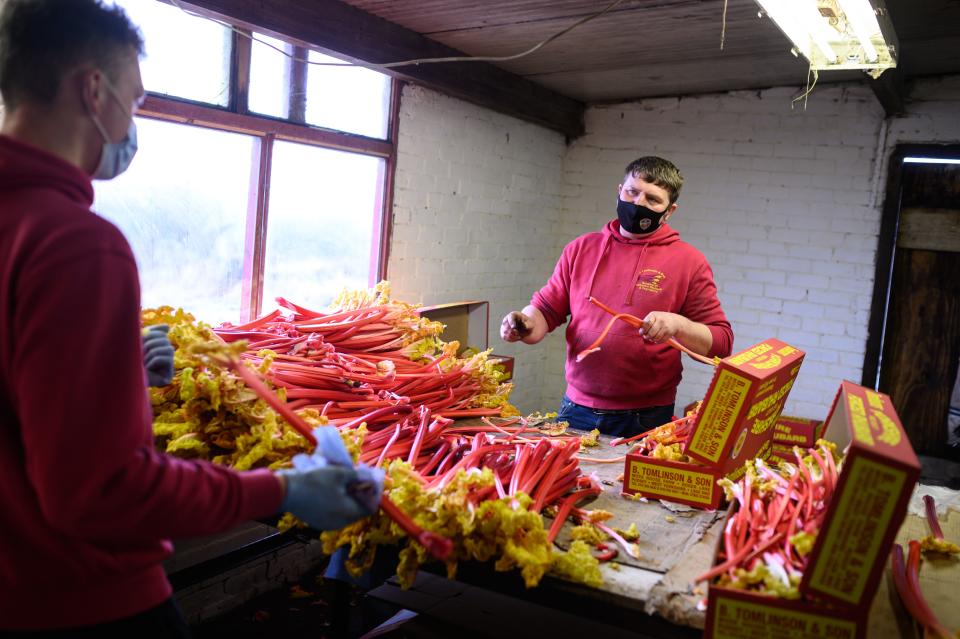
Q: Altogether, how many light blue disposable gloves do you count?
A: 2